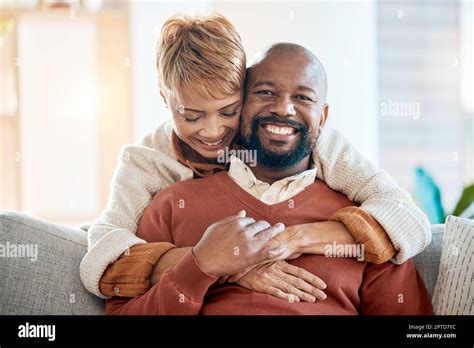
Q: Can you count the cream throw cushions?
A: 1